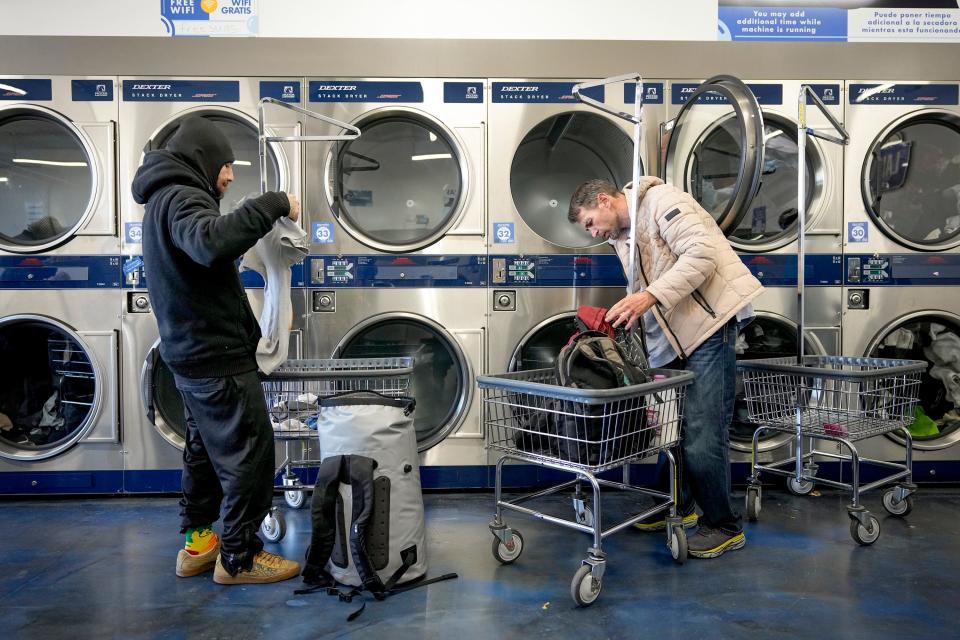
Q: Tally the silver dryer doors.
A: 12